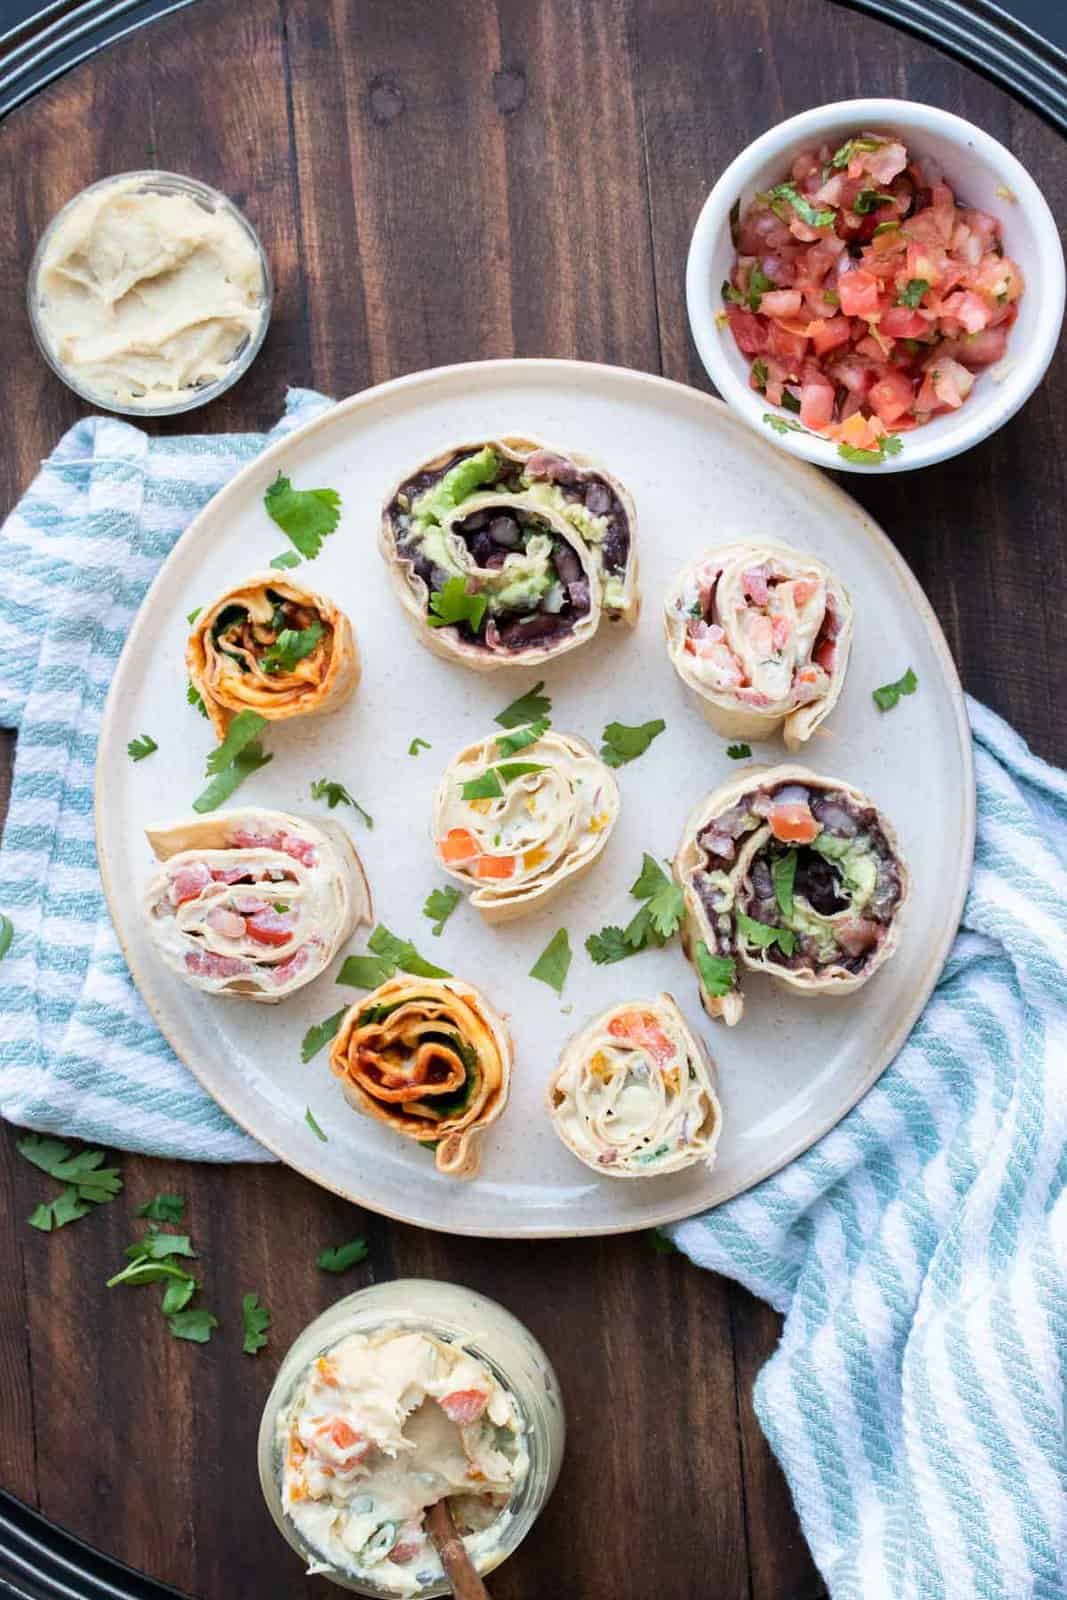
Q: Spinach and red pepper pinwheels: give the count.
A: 2